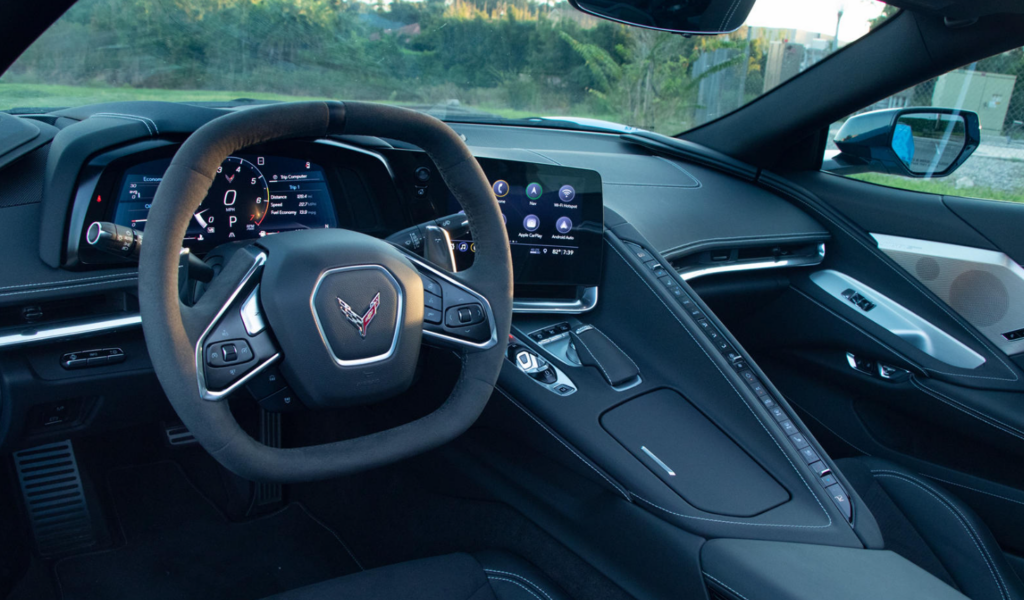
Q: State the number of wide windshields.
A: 1